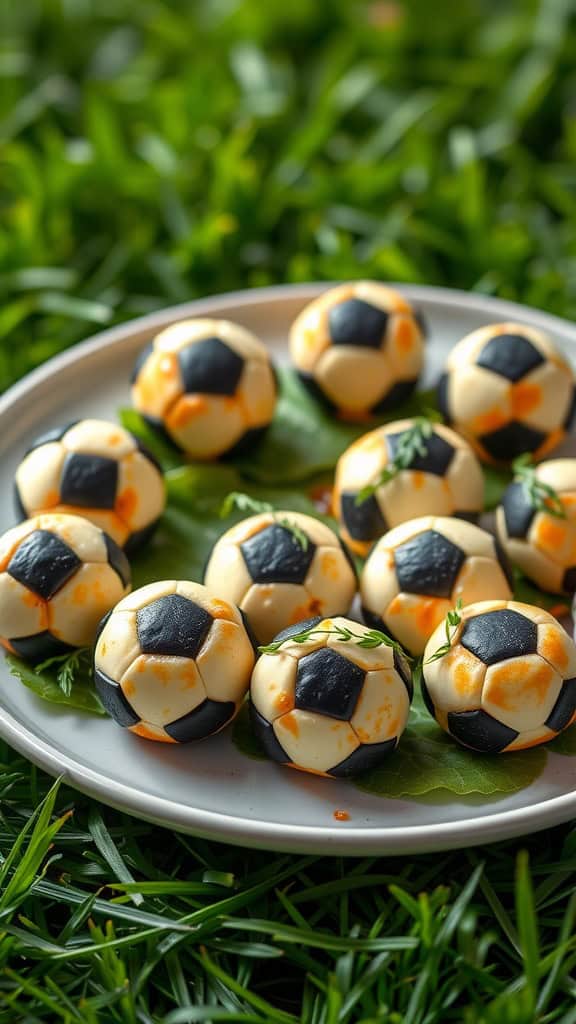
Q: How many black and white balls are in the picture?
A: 12